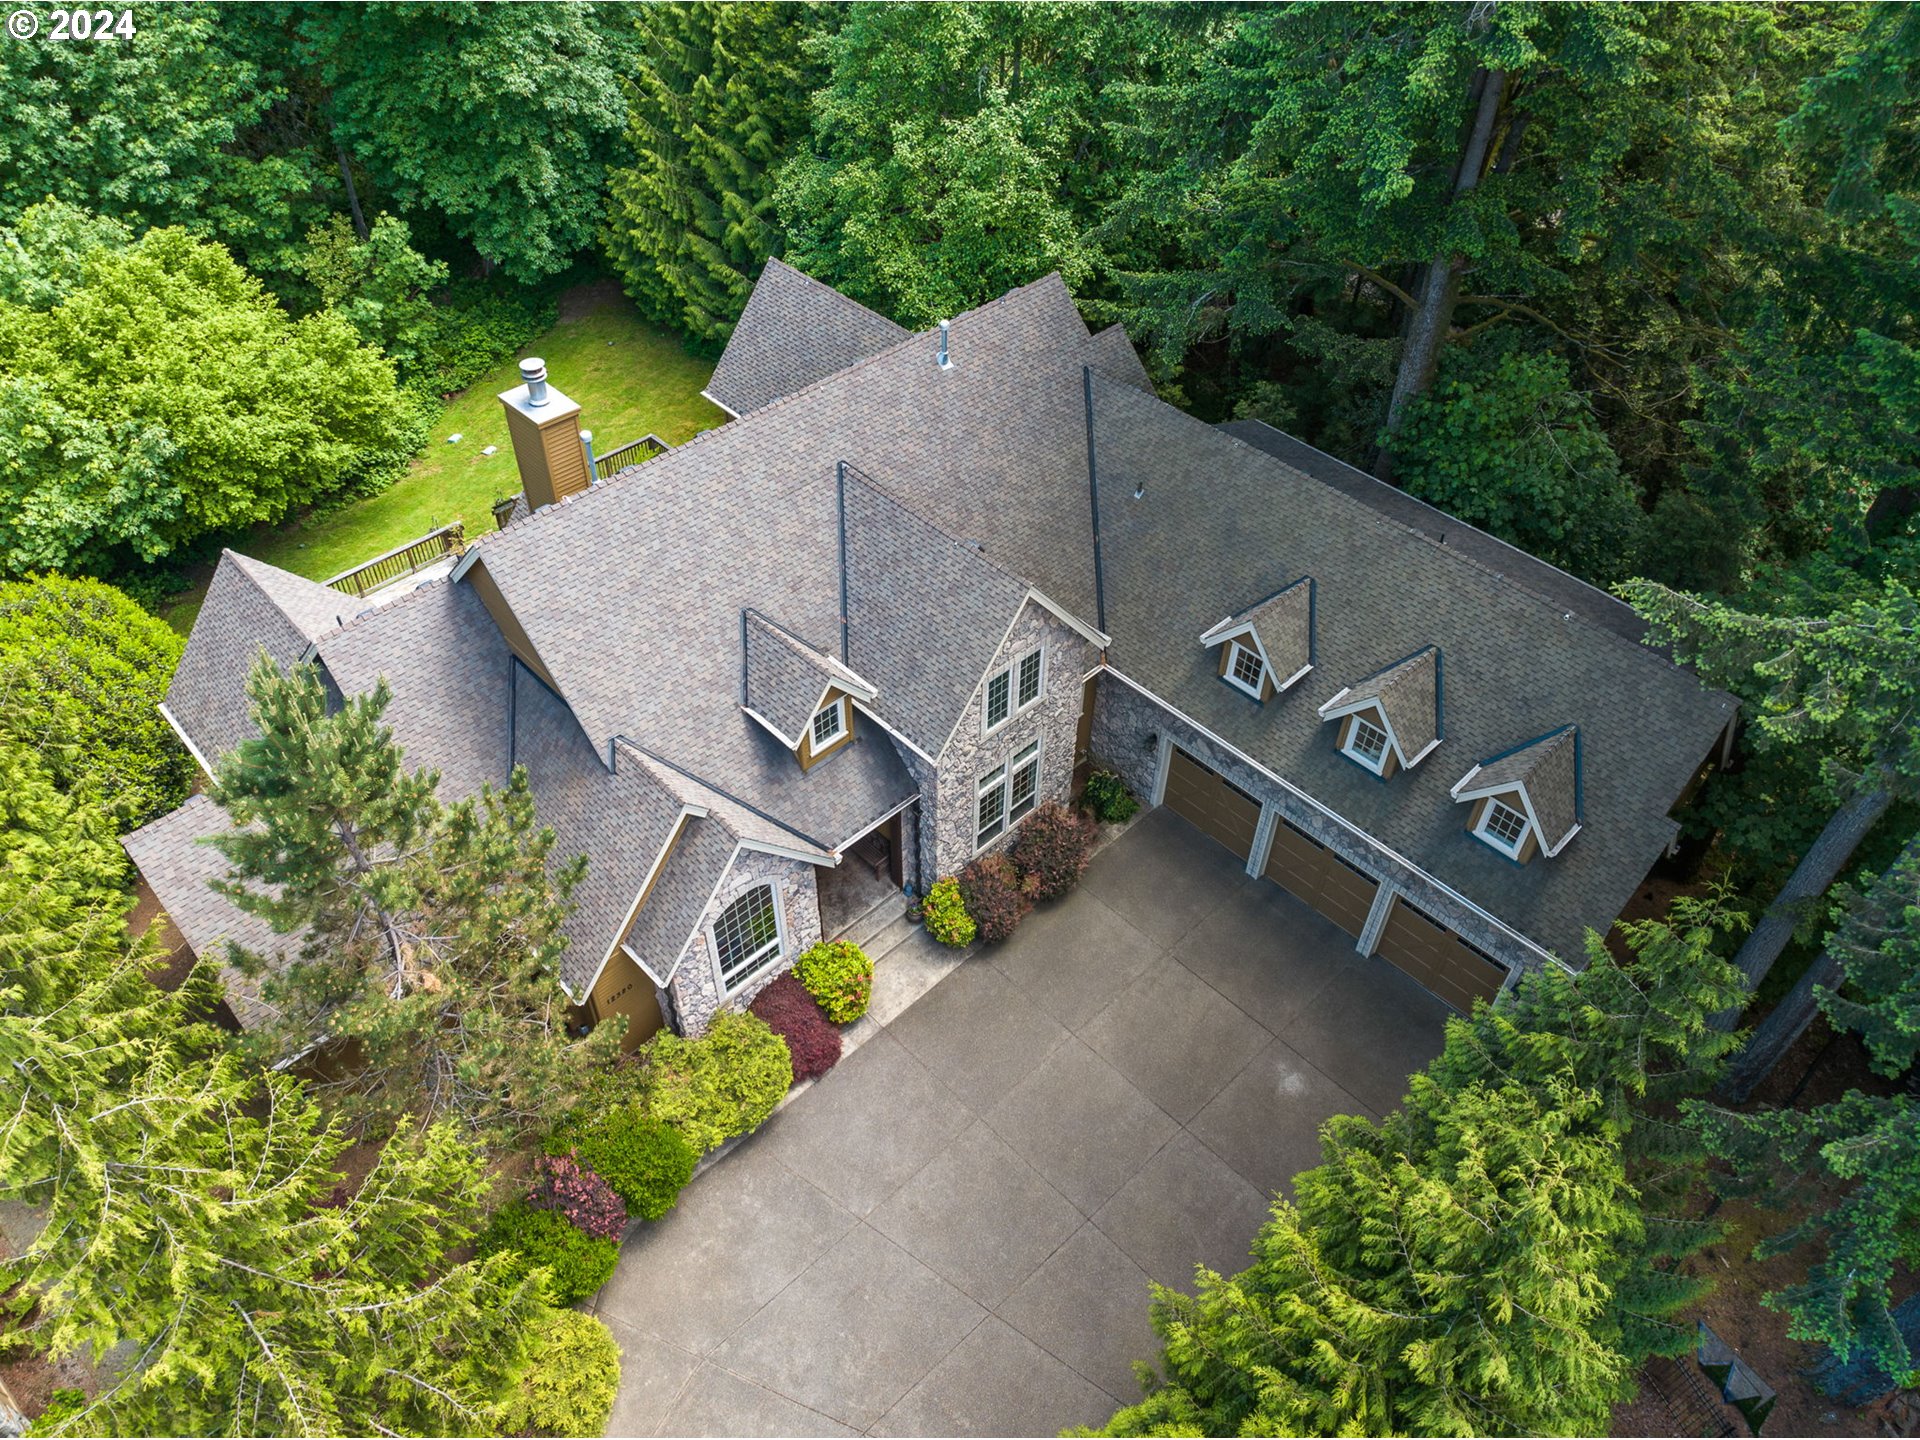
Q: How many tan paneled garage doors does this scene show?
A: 3